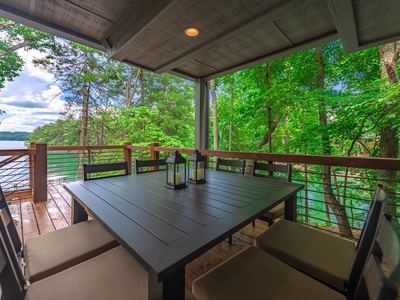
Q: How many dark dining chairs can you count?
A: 8